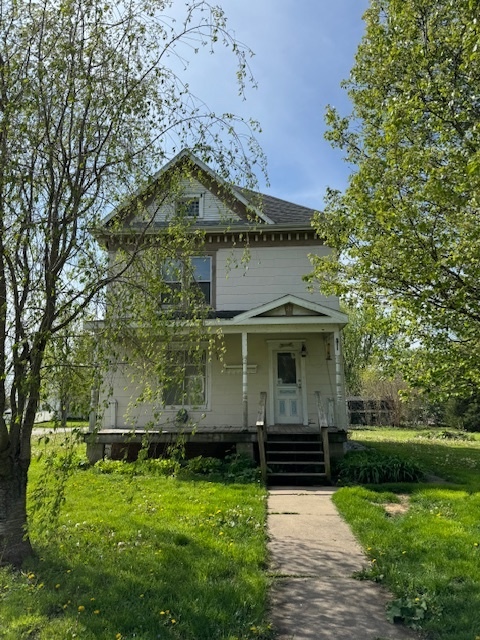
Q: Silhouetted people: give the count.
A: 0